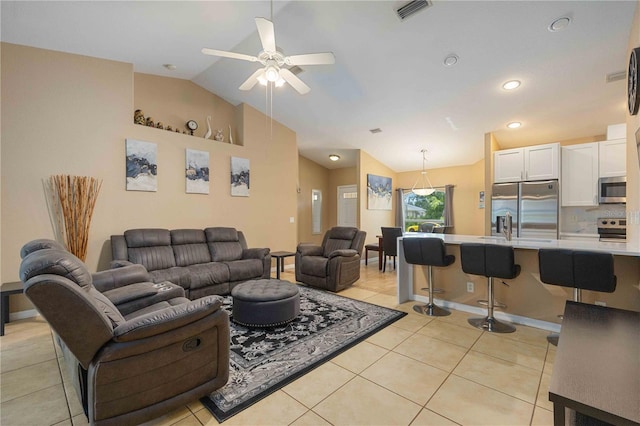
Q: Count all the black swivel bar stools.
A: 3